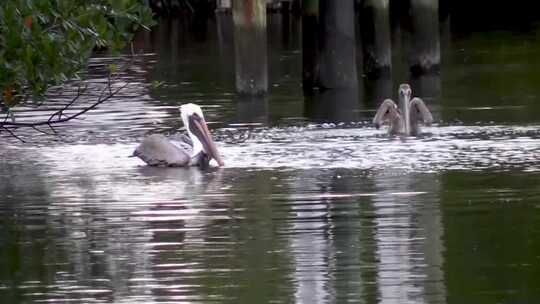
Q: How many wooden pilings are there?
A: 5